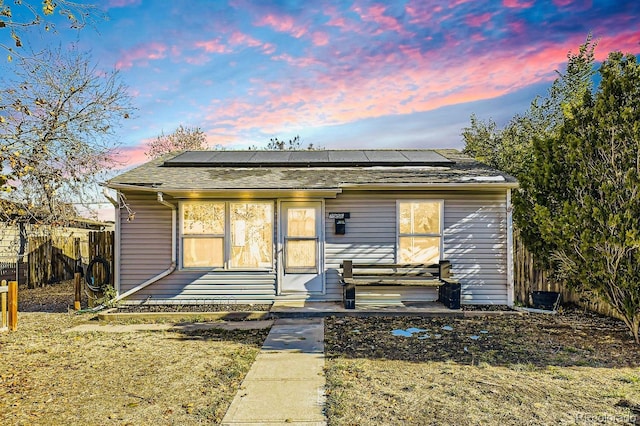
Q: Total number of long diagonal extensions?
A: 1